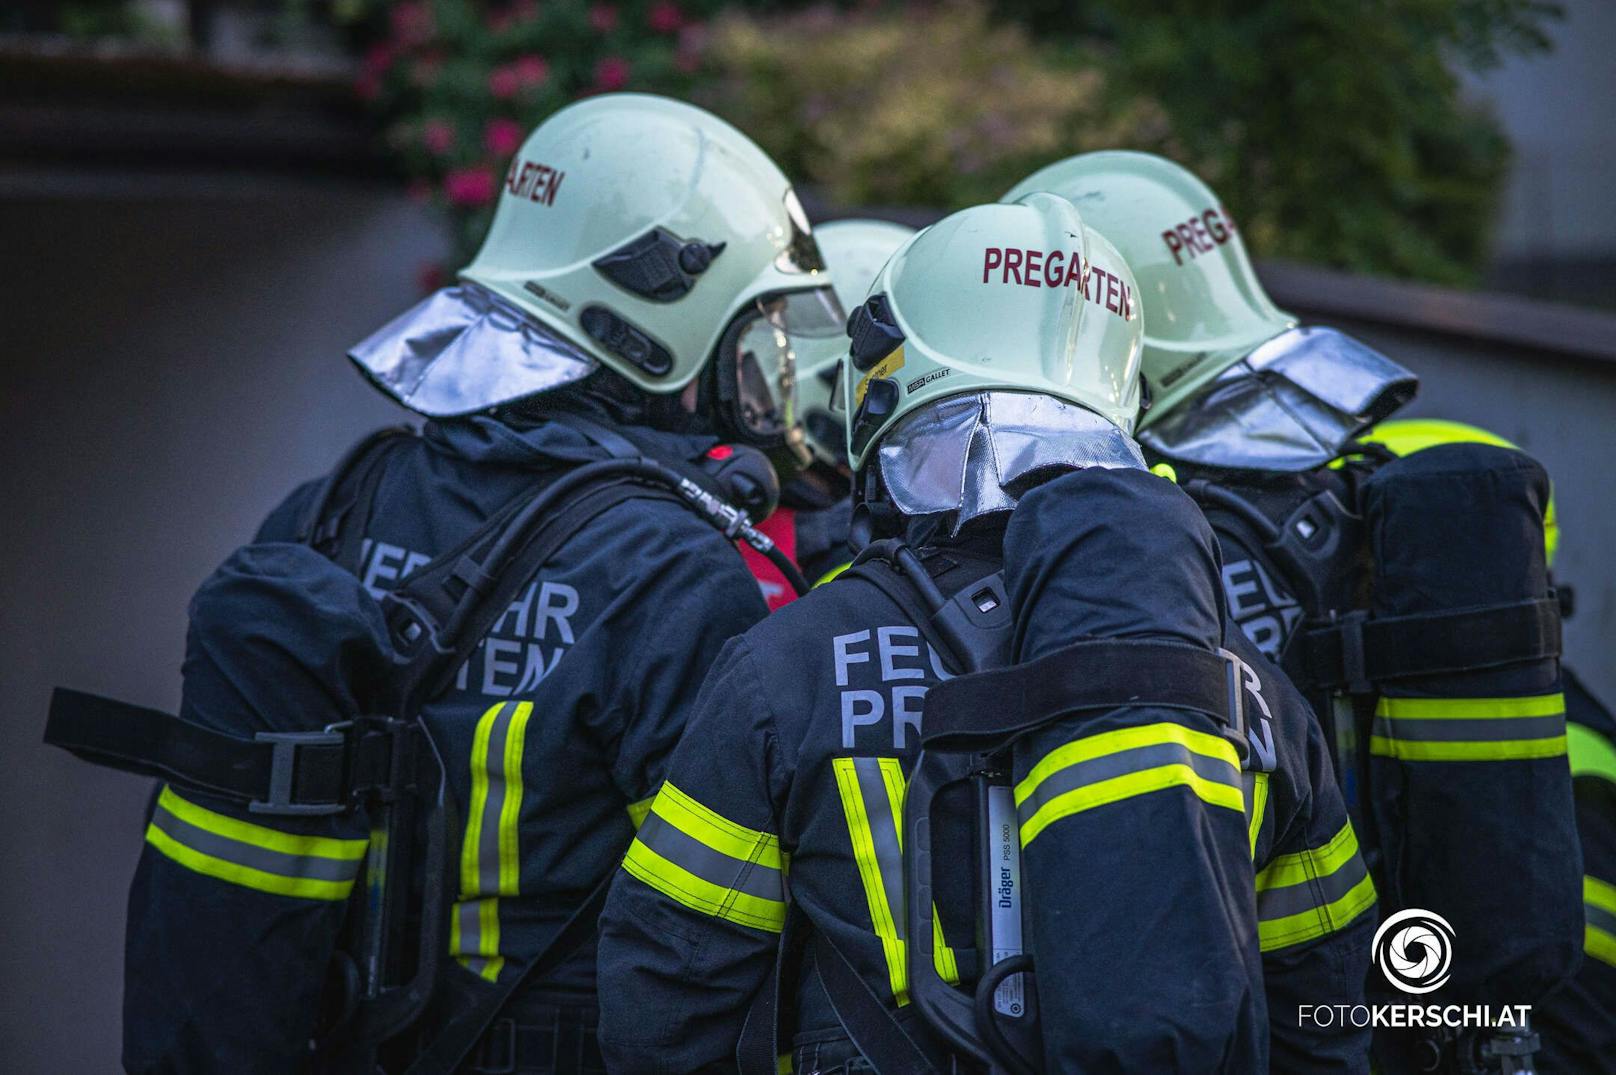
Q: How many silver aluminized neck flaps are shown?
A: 3